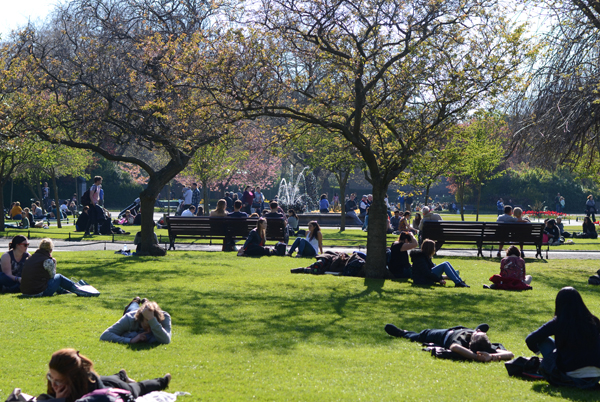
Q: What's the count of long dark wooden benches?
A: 2